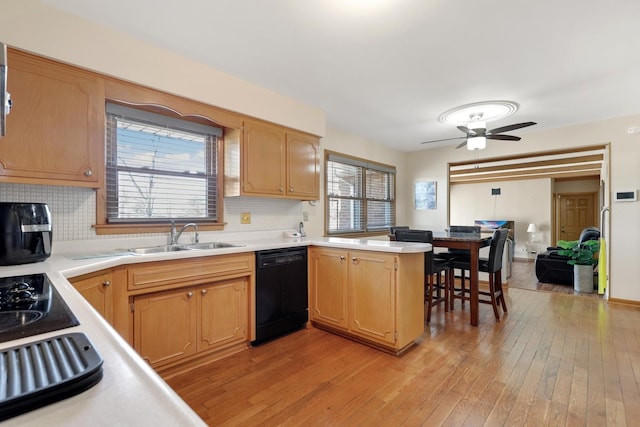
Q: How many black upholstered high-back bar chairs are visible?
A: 4